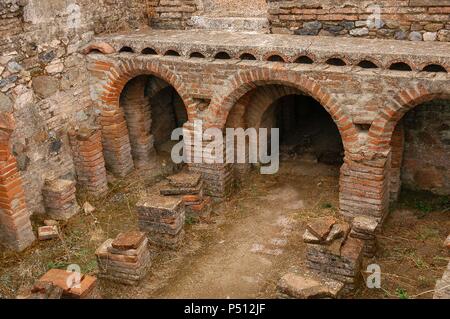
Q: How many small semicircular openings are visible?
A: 13